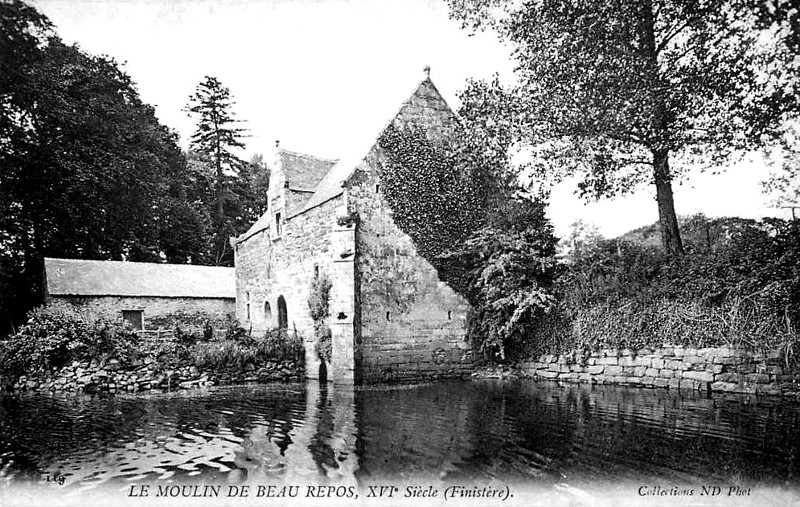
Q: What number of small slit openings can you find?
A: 3